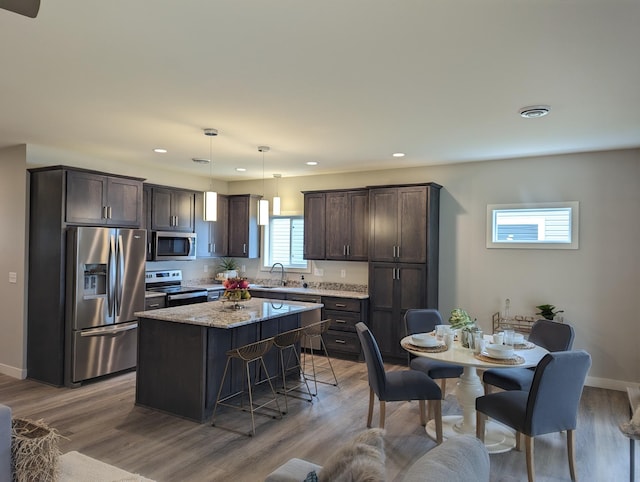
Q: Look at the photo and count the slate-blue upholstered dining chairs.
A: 4